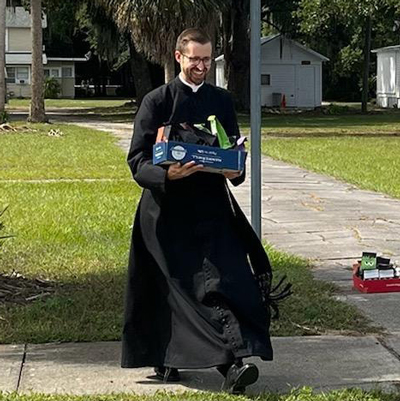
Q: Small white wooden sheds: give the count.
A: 2